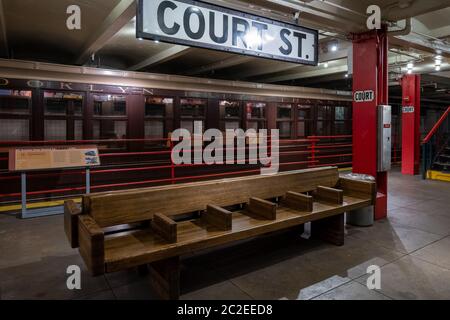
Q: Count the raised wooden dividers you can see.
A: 5